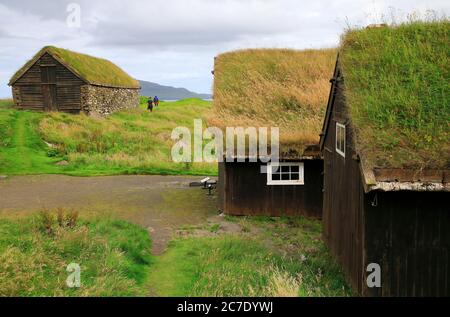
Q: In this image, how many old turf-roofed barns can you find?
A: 3